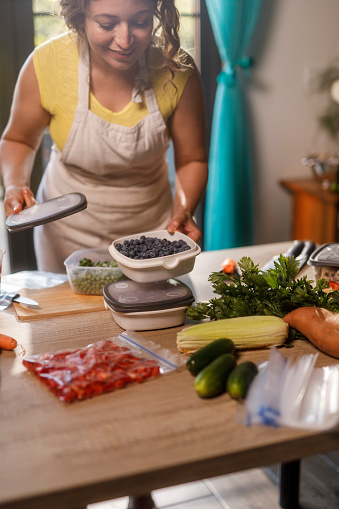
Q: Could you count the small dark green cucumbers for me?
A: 3